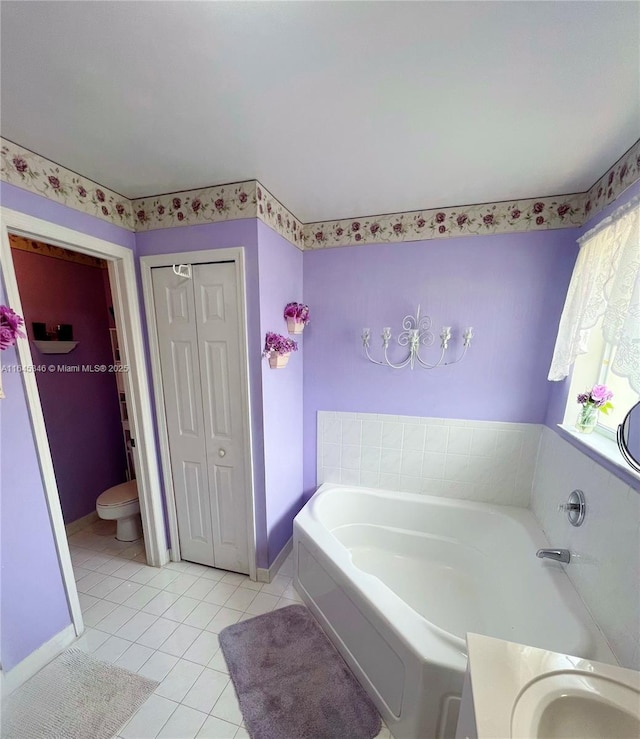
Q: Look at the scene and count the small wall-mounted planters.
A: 2